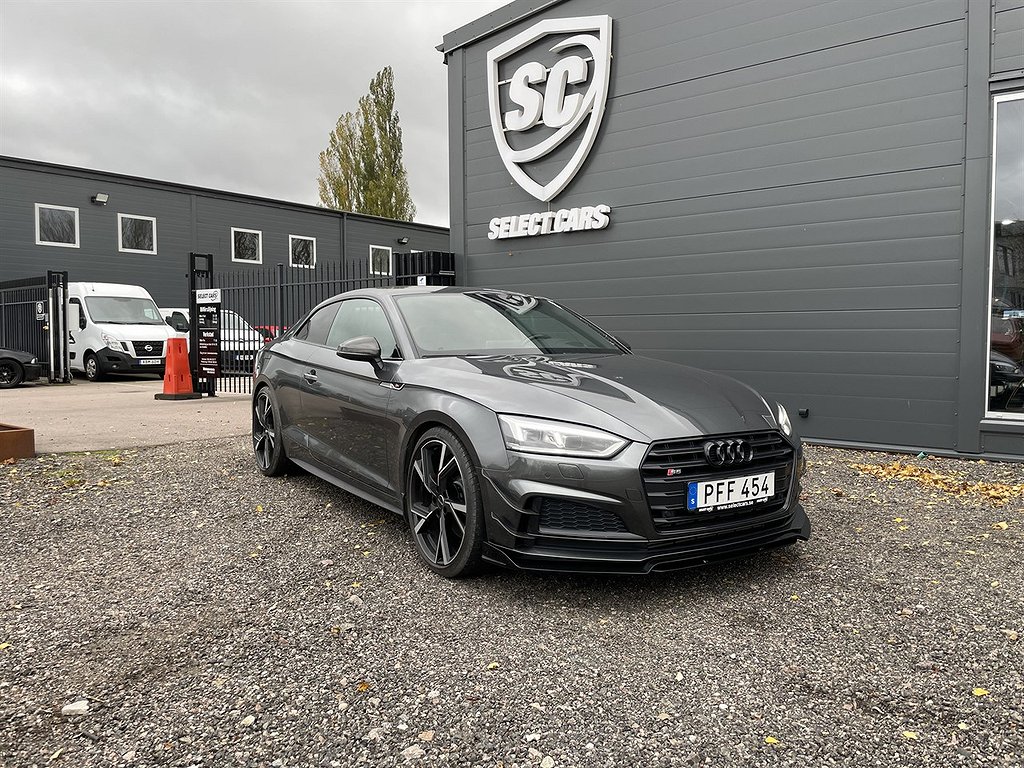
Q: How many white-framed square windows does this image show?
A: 5